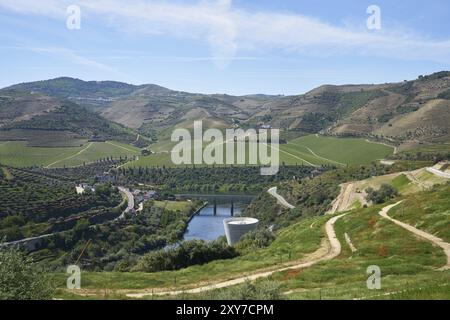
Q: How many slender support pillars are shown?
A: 2